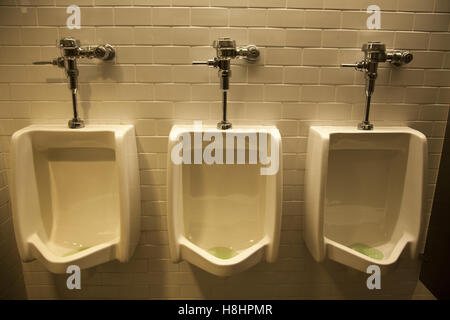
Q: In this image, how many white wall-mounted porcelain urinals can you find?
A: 3